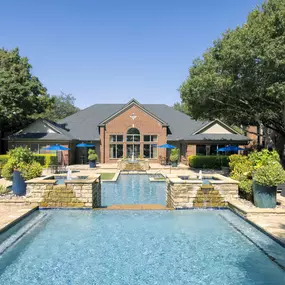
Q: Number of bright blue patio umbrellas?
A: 4